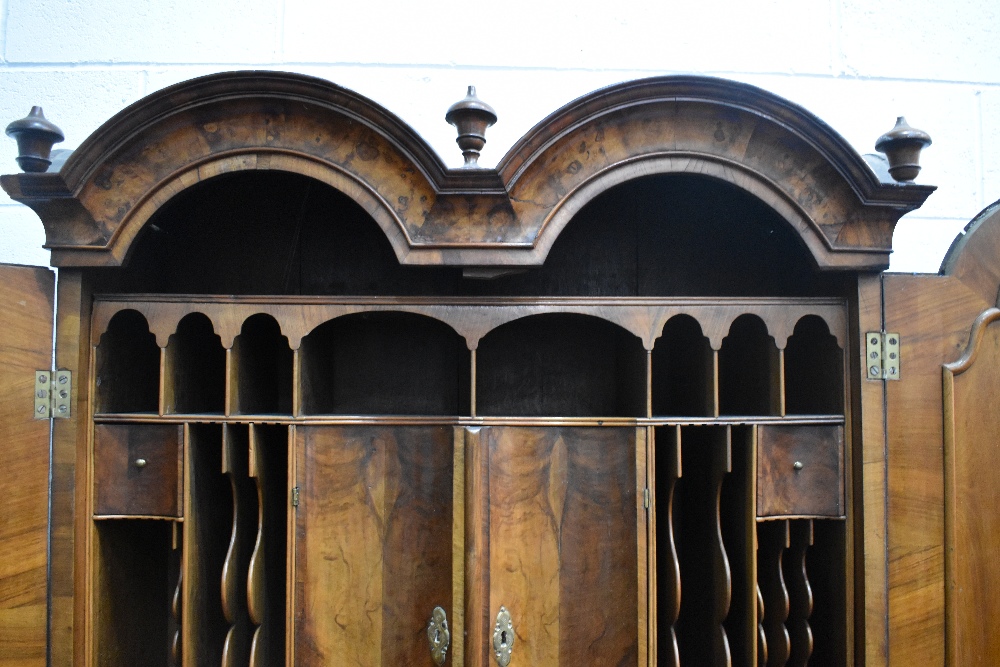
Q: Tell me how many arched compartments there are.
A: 8